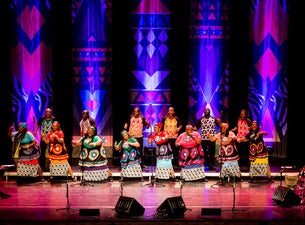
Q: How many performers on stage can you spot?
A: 14